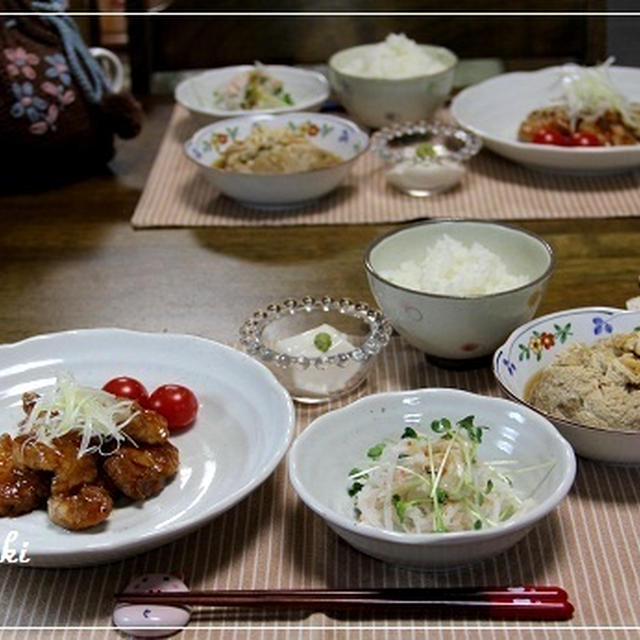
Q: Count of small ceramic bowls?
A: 6